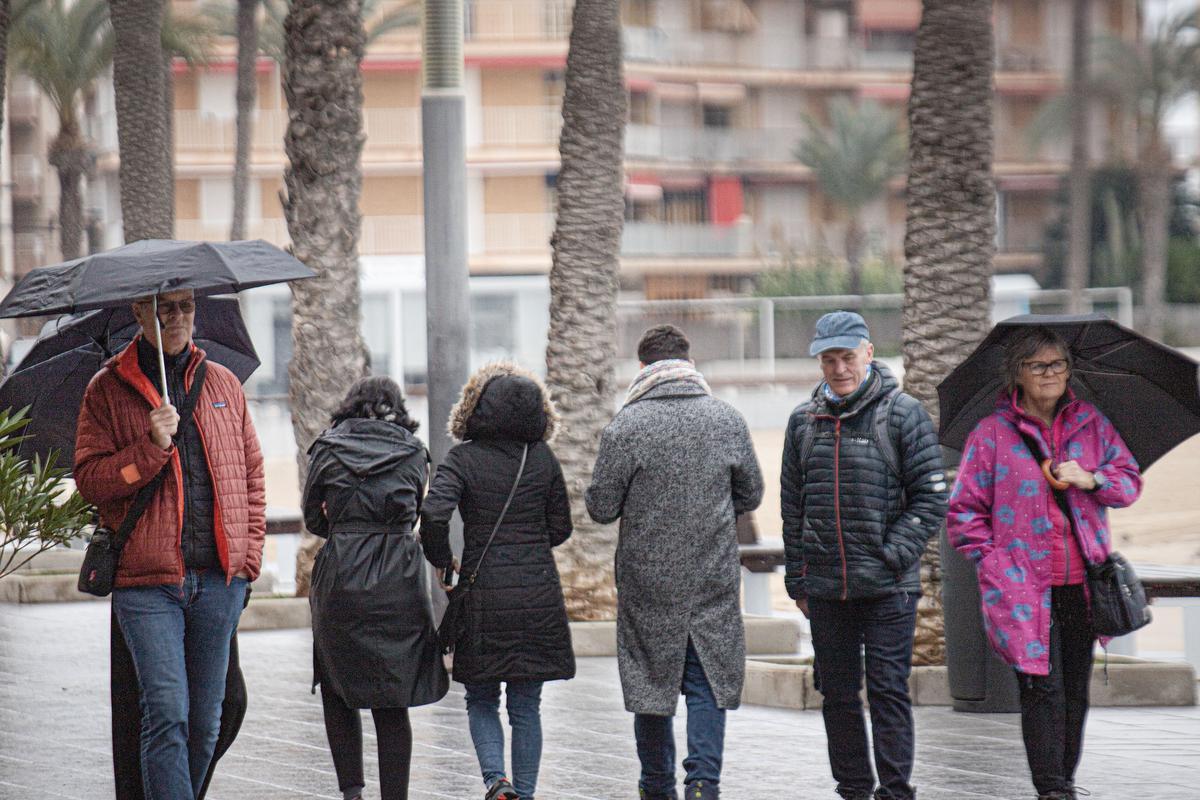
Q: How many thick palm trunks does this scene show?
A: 4